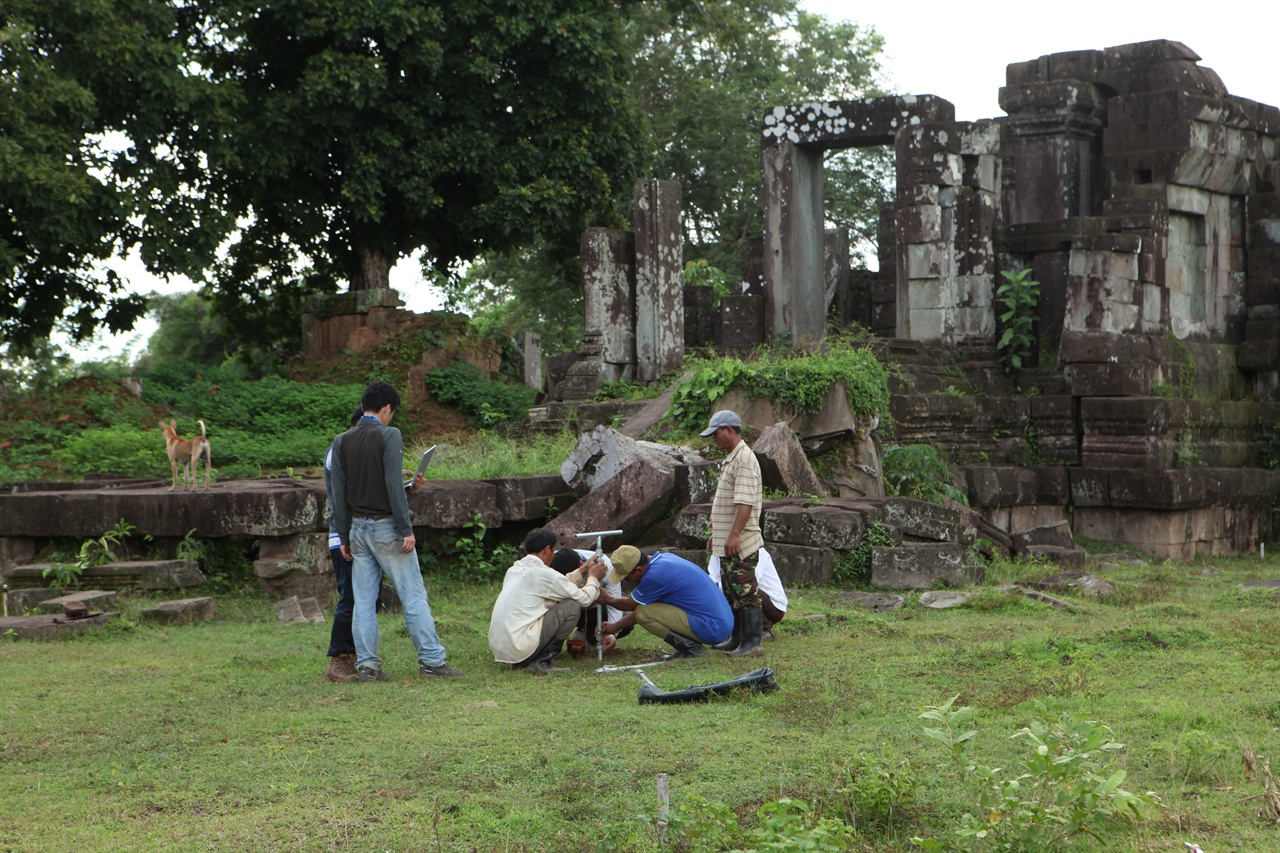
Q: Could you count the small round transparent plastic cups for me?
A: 0